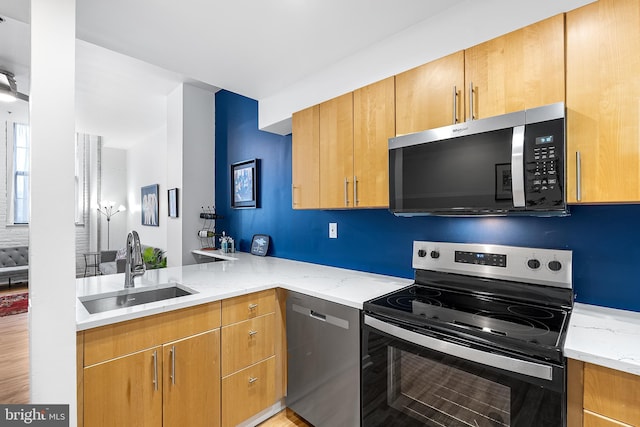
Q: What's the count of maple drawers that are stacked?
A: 3